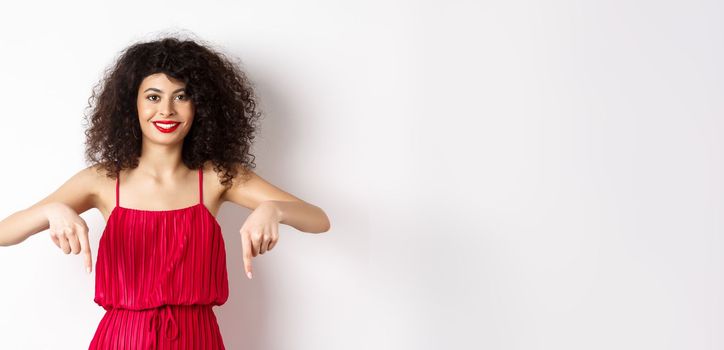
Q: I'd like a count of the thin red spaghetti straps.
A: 2